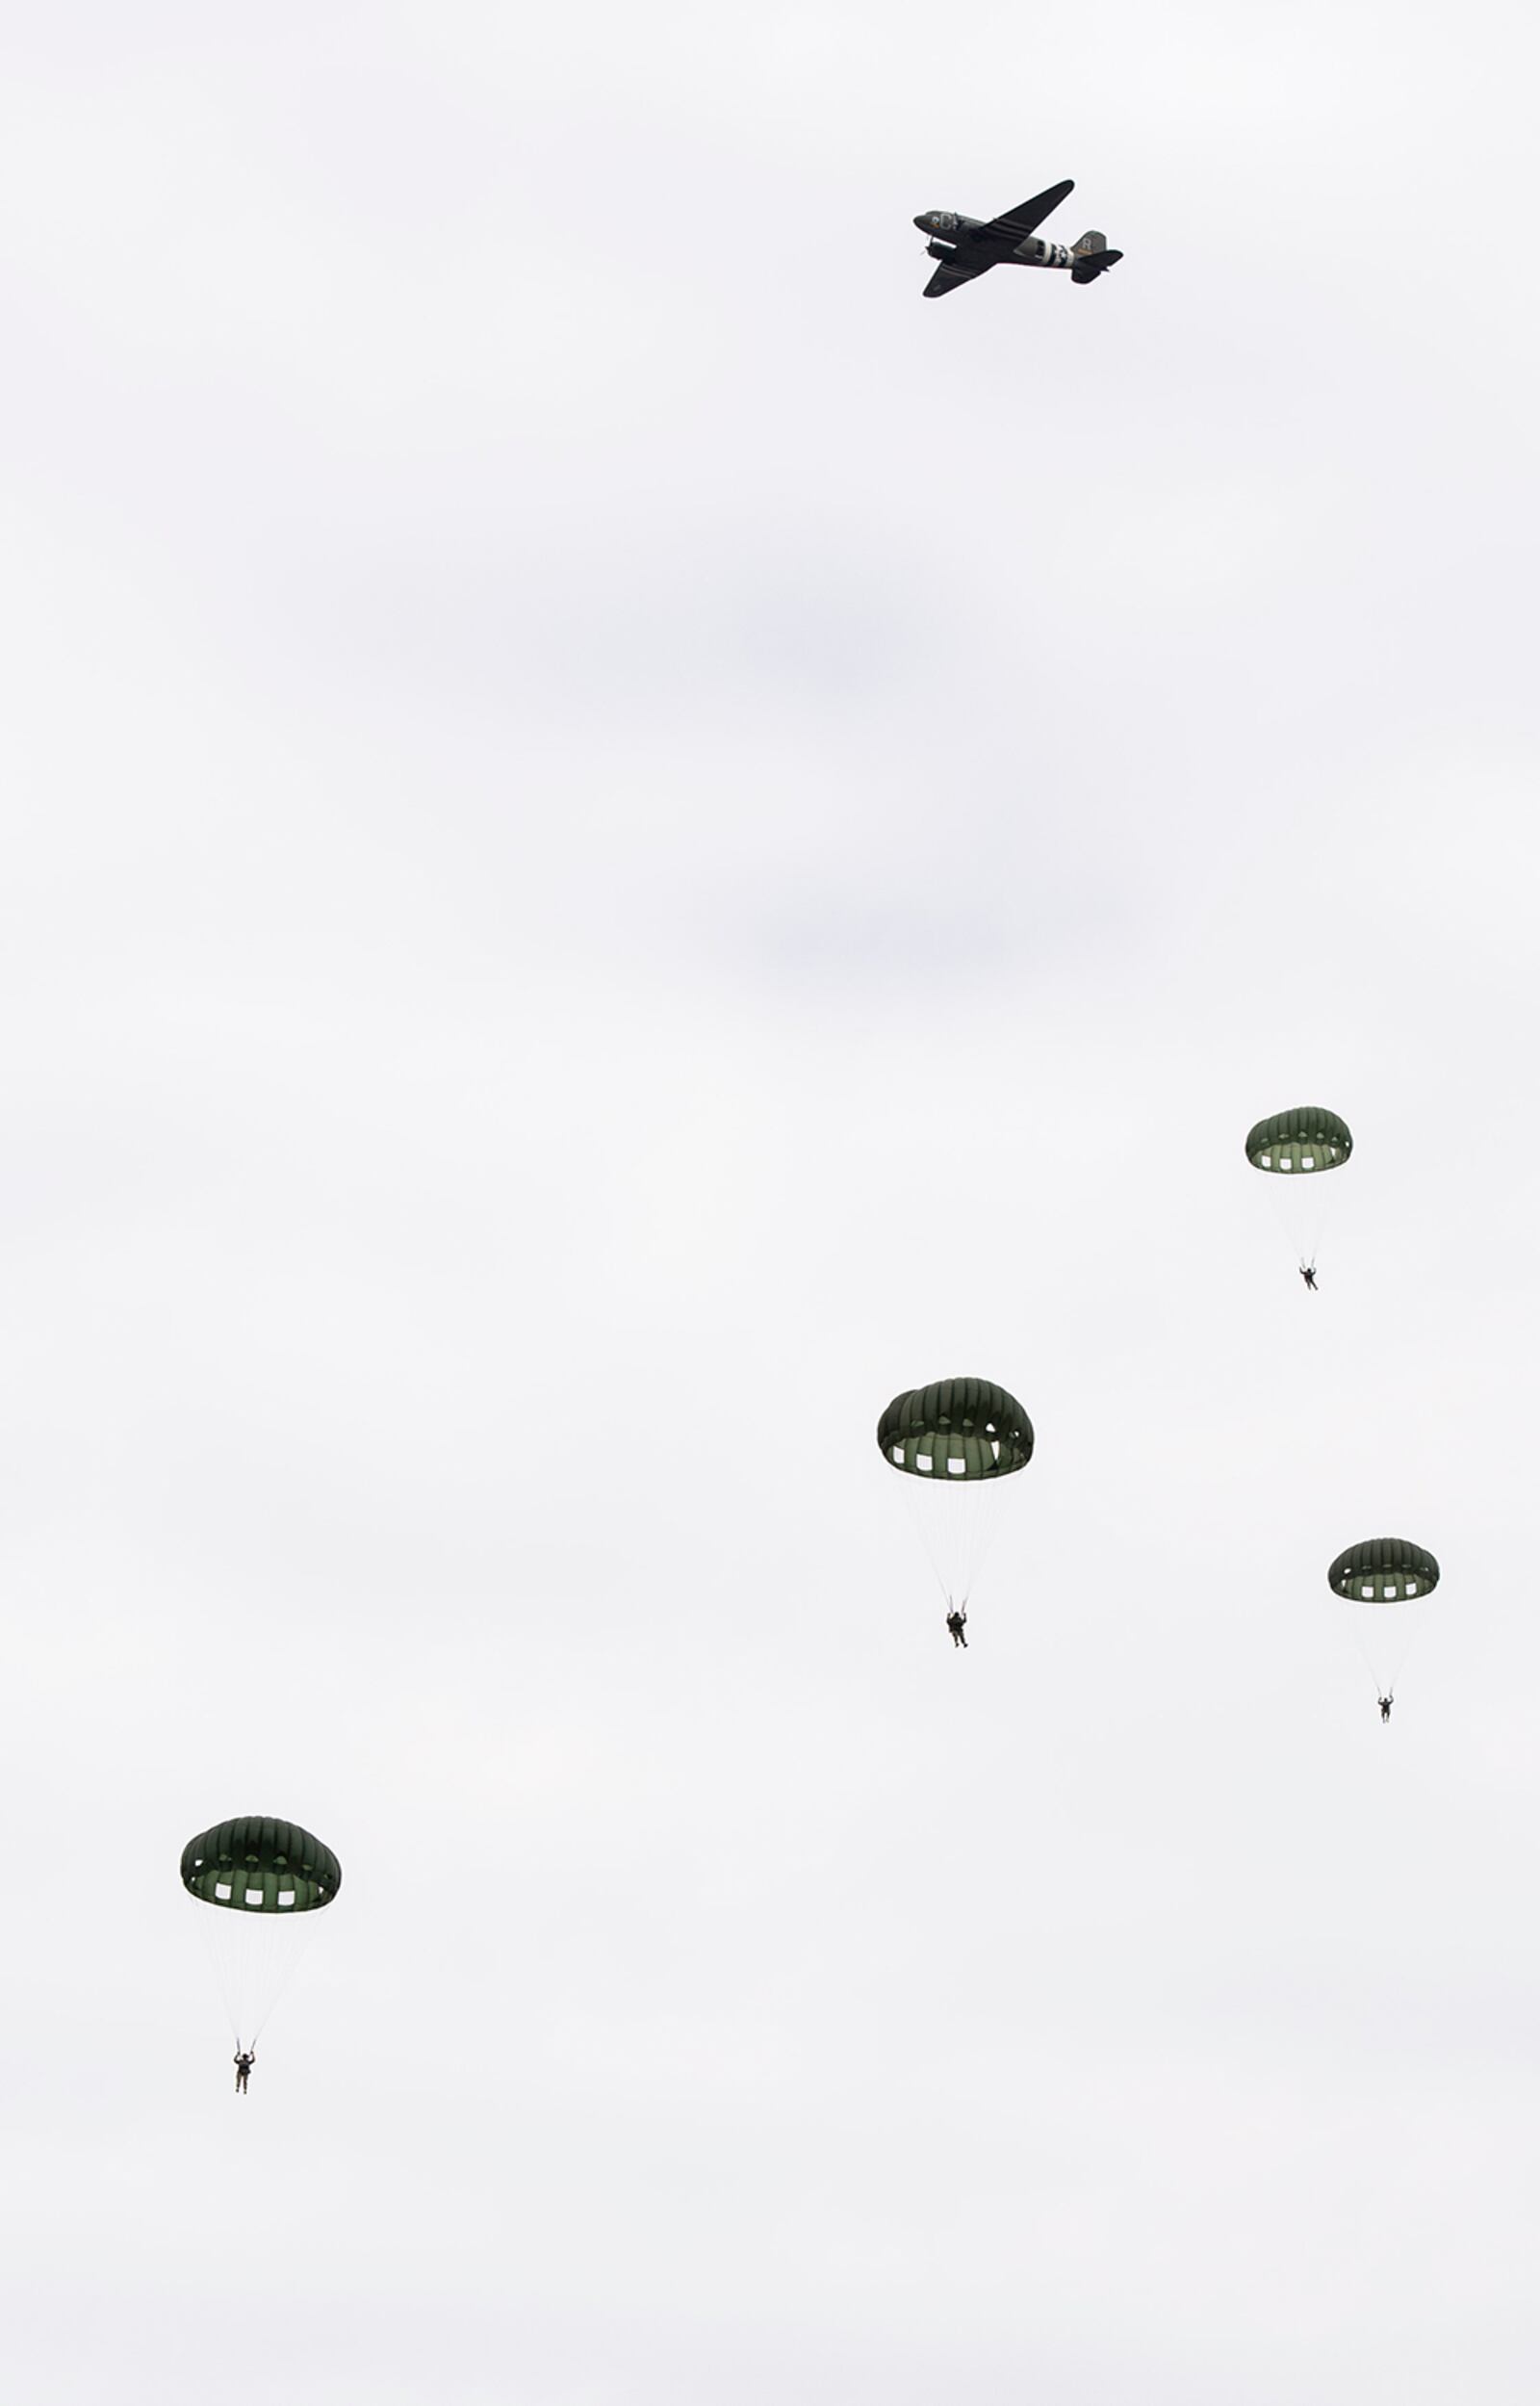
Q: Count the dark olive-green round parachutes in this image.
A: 4